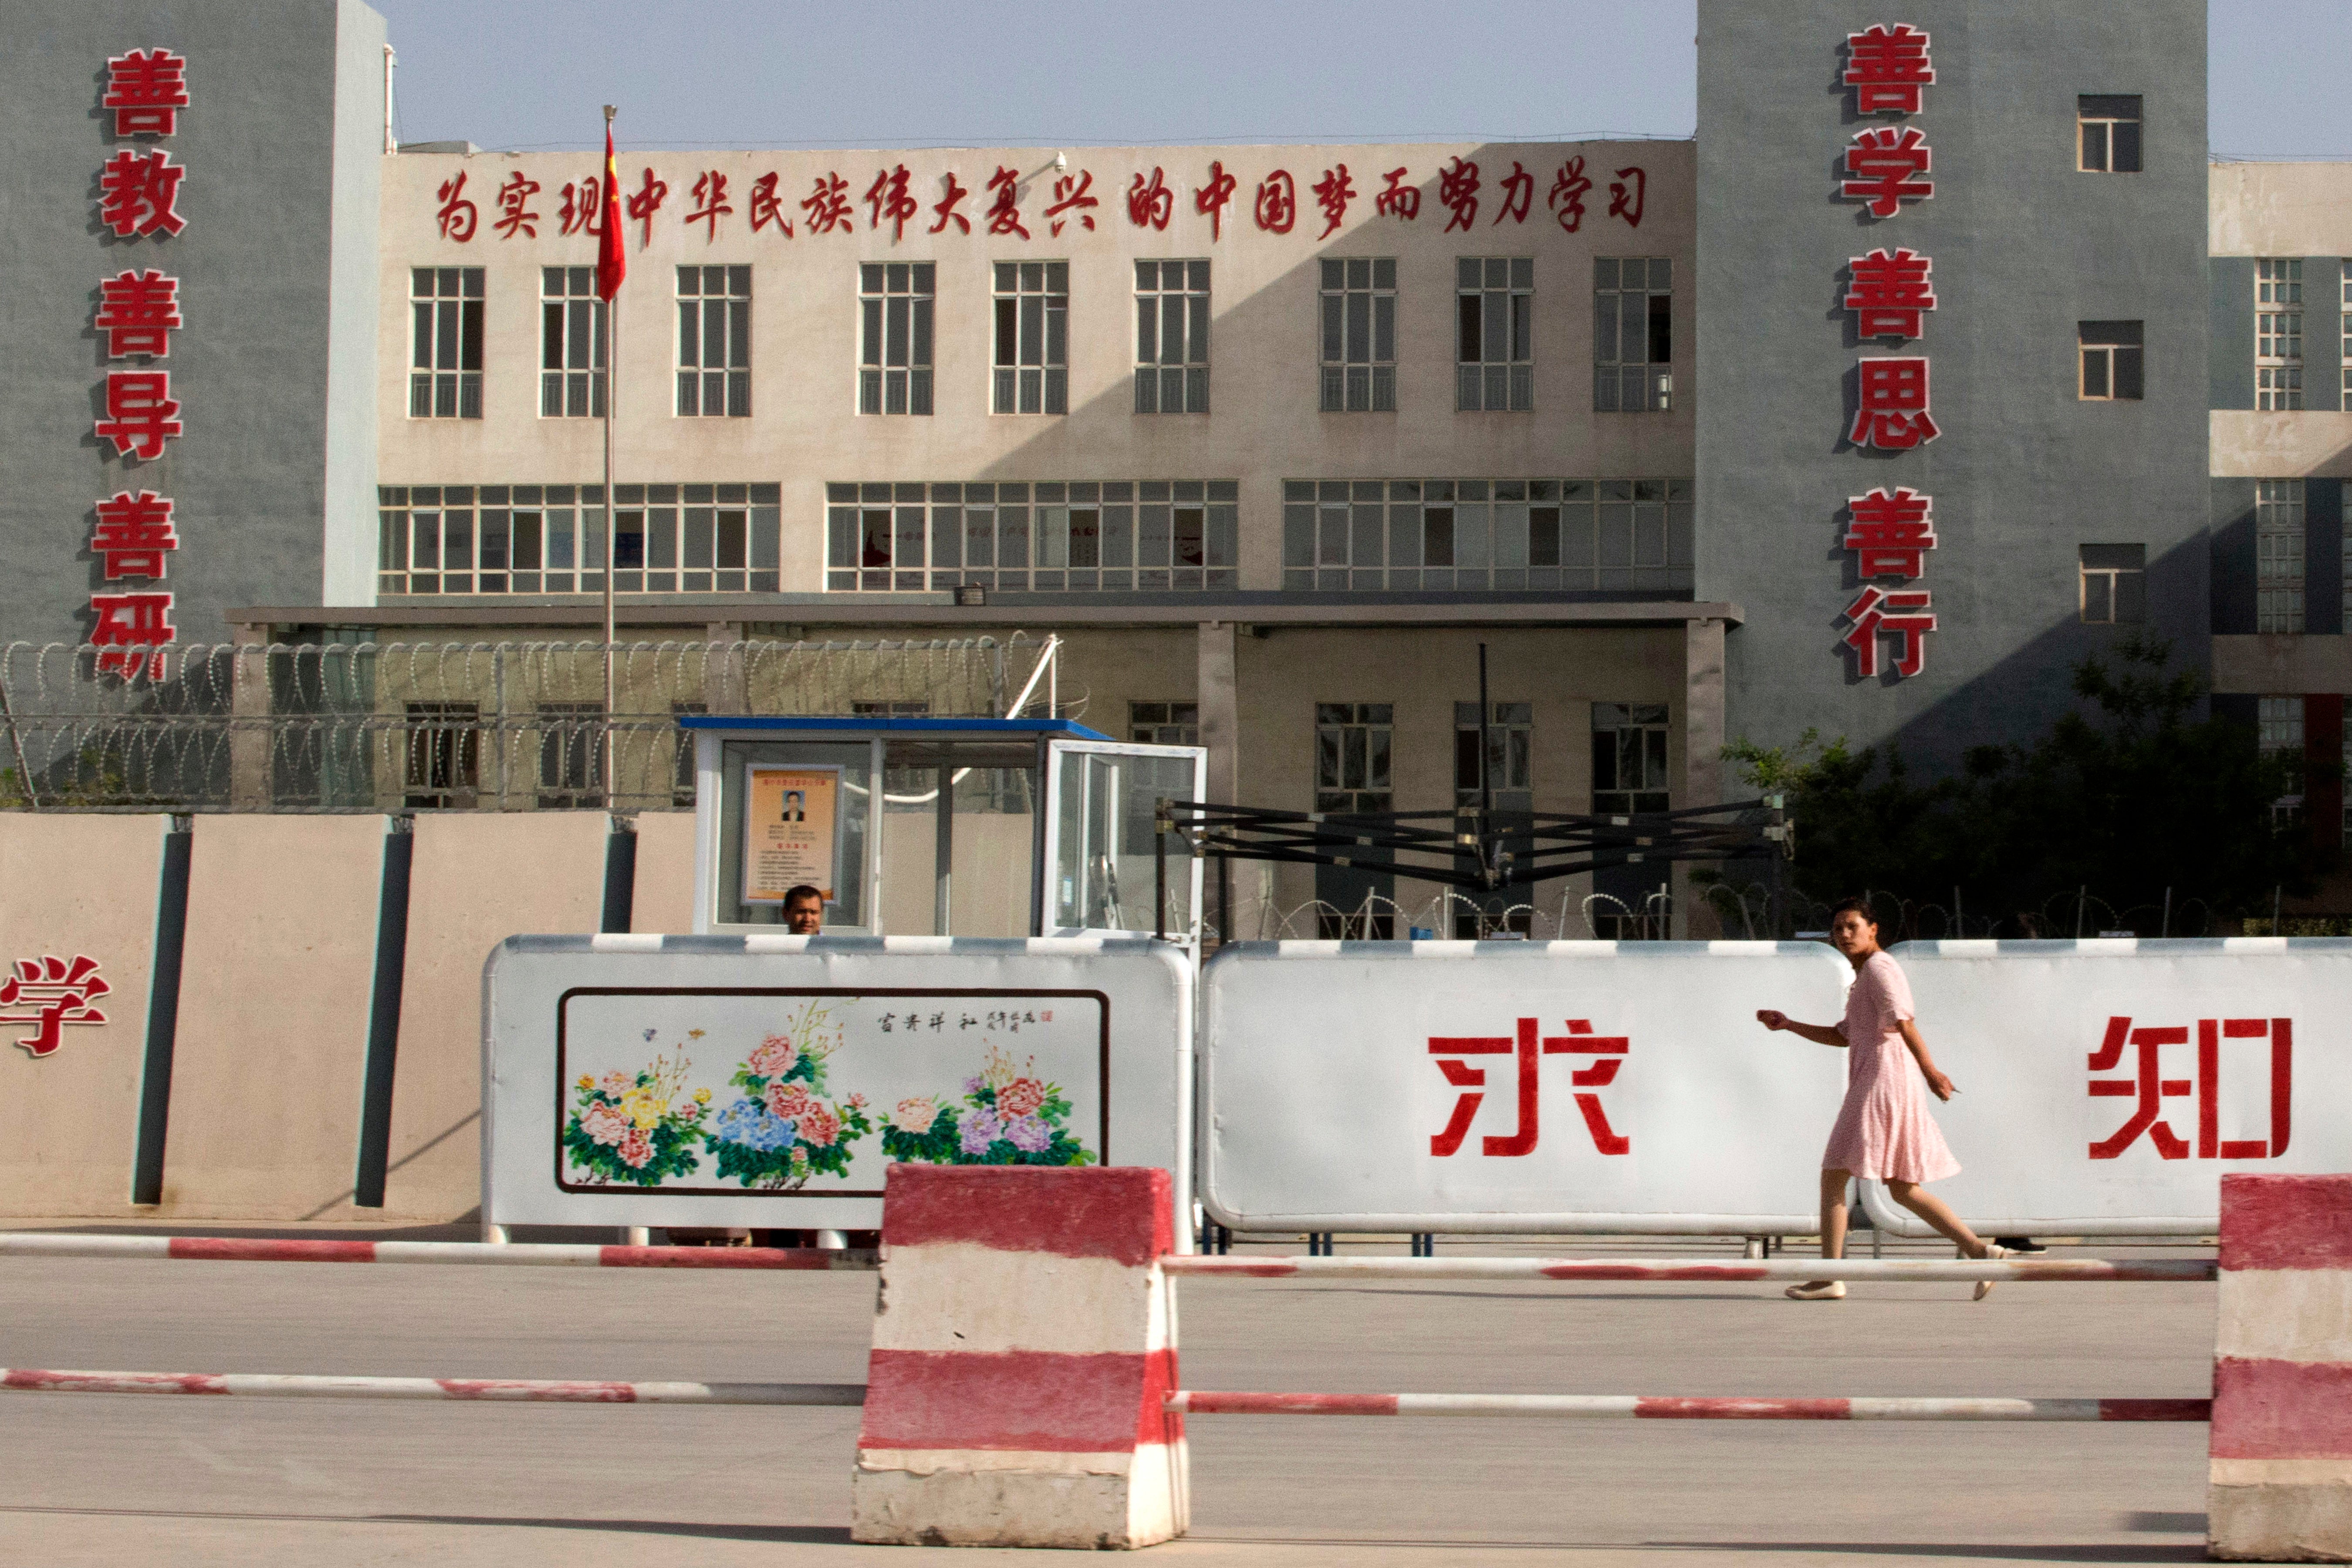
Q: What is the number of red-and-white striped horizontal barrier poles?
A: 4